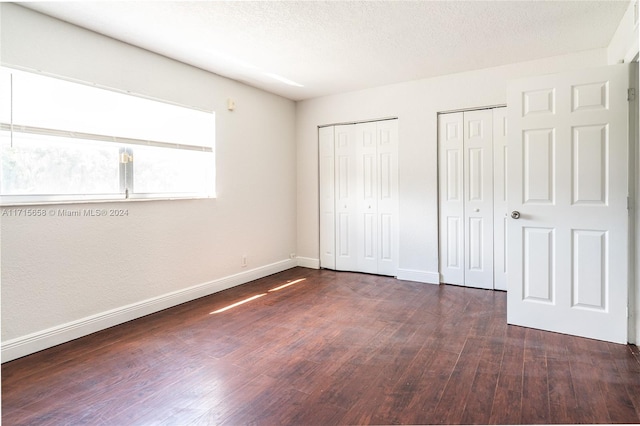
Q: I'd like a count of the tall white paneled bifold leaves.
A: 7